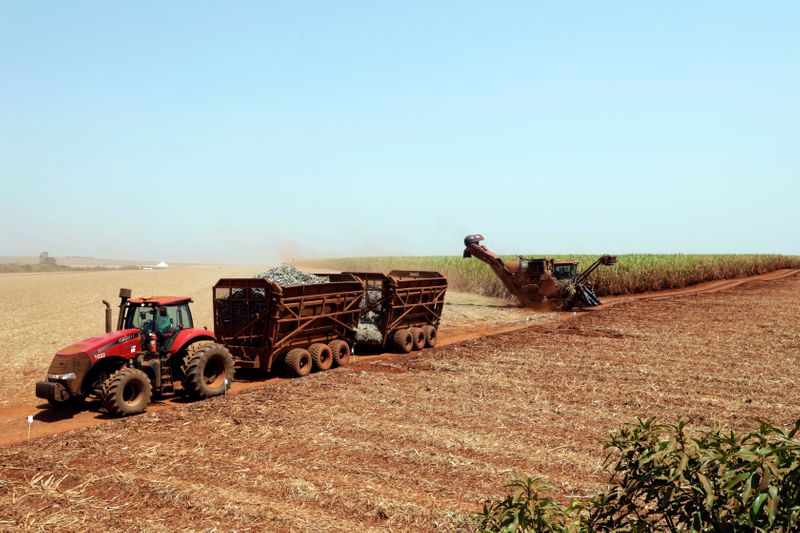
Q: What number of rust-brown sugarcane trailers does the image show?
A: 2